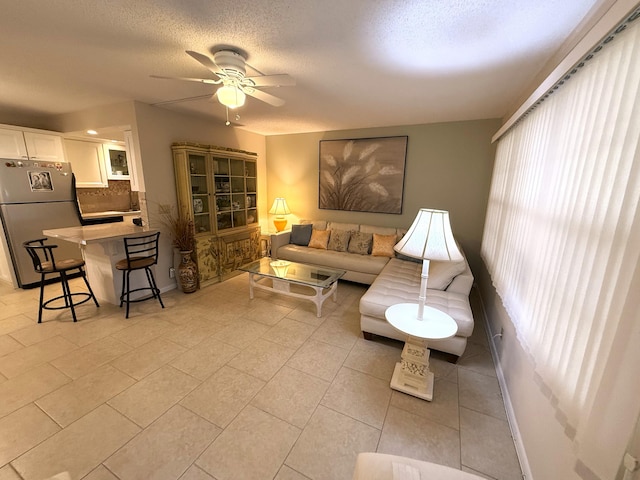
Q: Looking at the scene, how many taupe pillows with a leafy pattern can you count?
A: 2